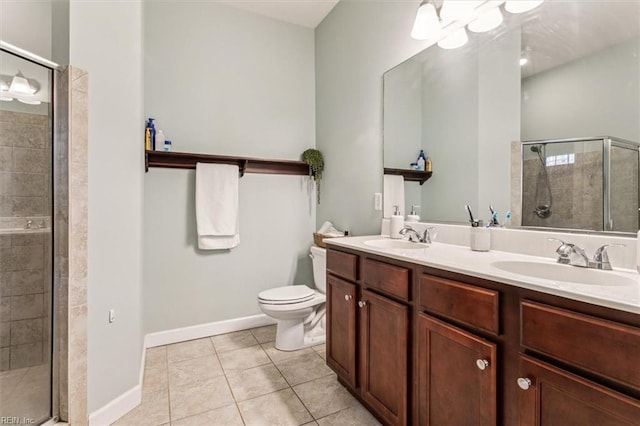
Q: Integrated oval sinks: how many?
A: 2